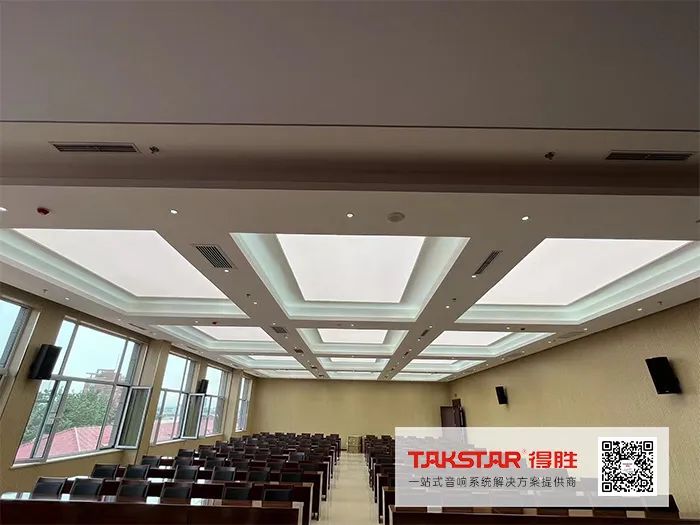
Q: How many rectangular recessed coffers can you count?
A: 12